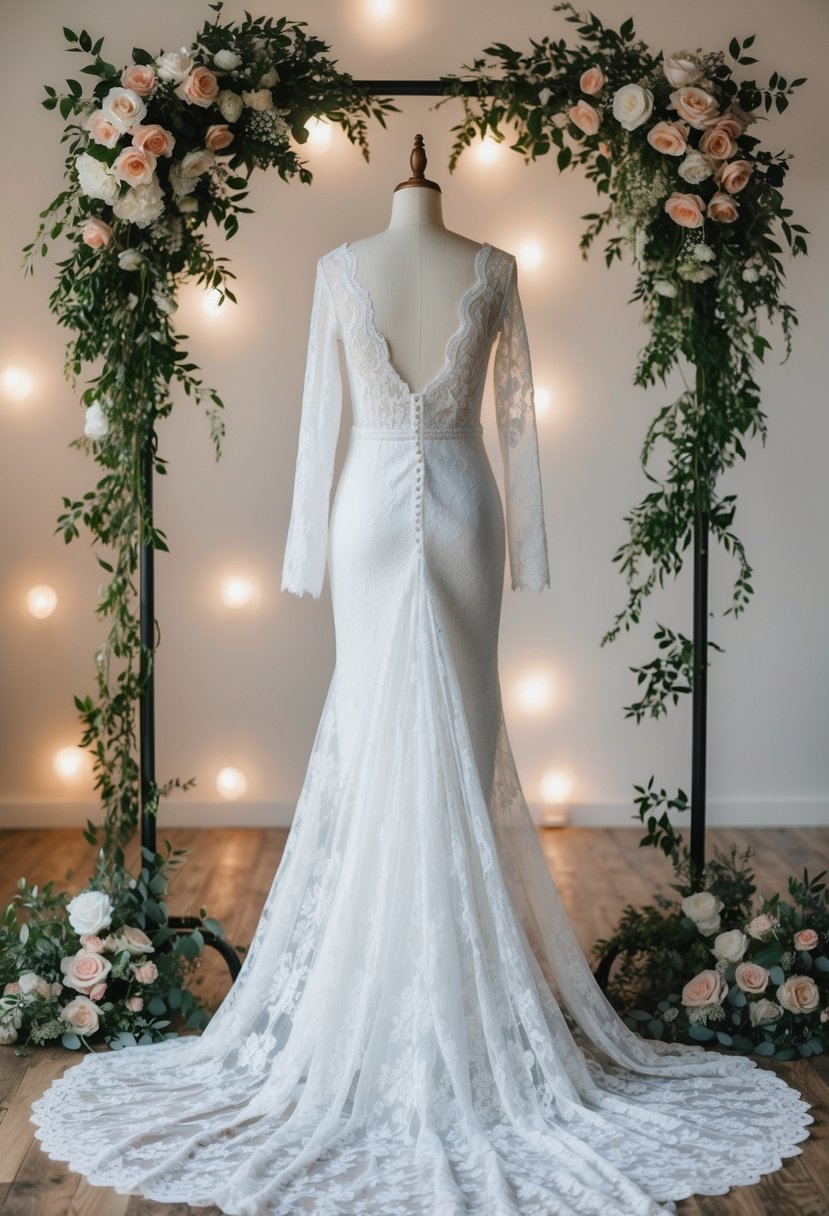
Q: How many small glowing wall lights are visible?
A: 13